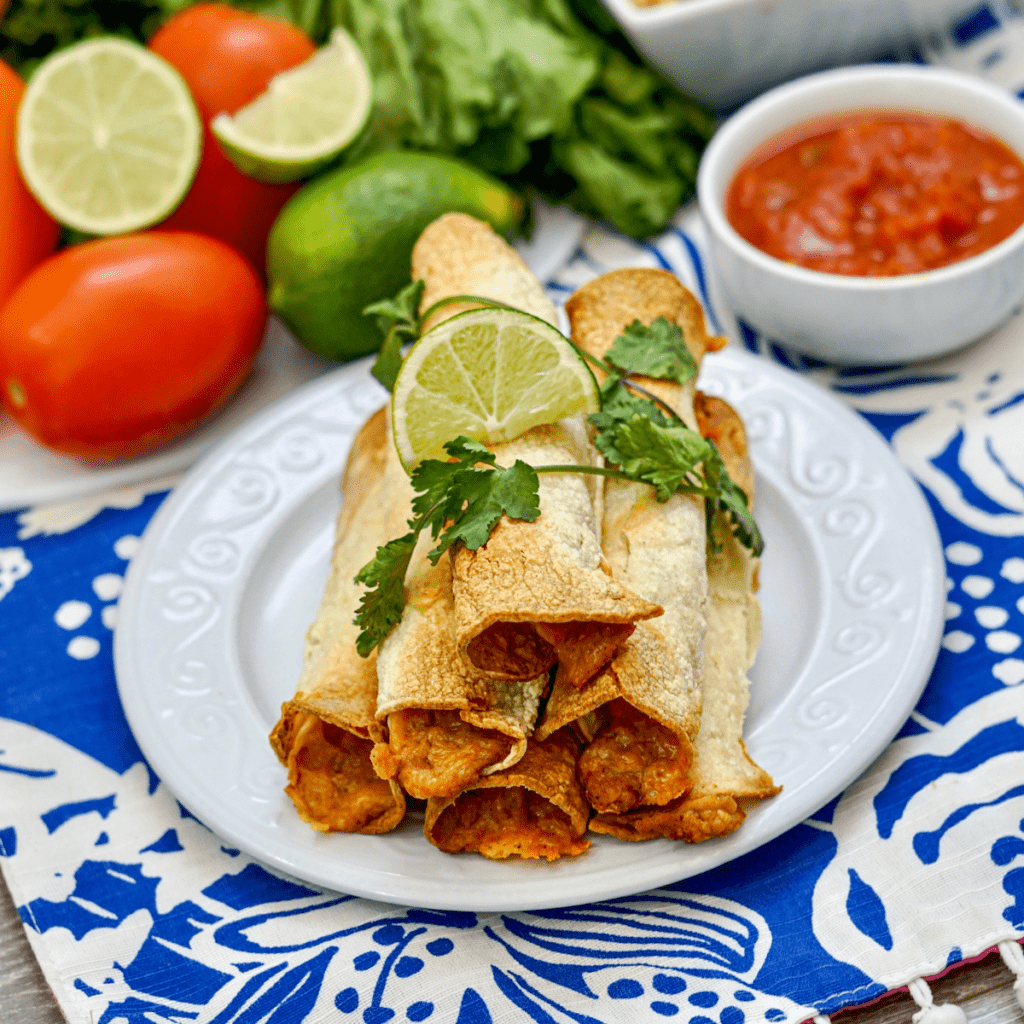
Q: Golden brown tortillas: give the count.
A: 6